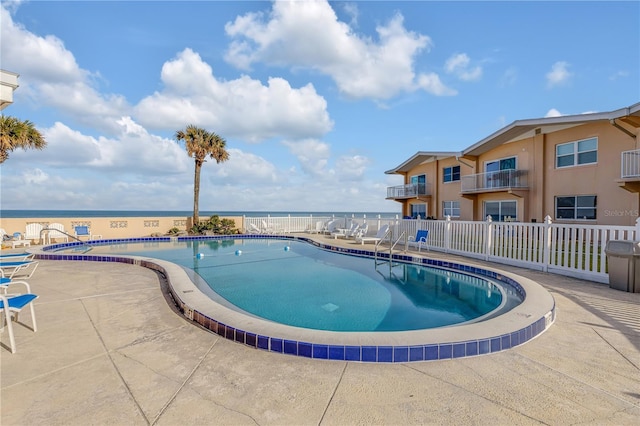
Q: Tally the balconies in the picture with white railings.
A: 3